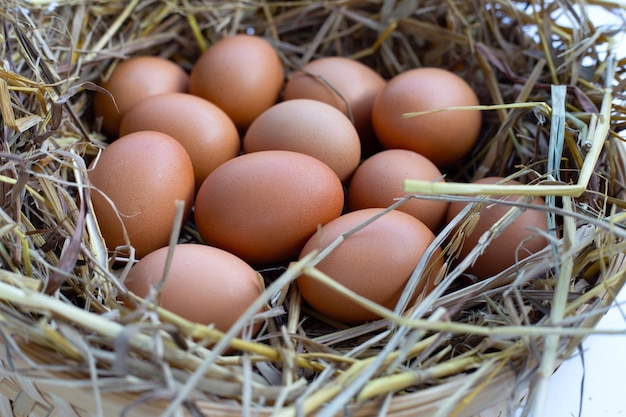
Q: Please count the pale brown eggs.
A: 12